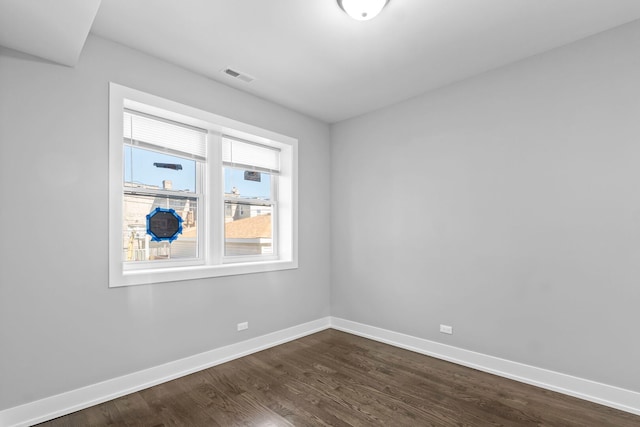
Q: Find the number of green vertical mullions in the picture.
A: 0